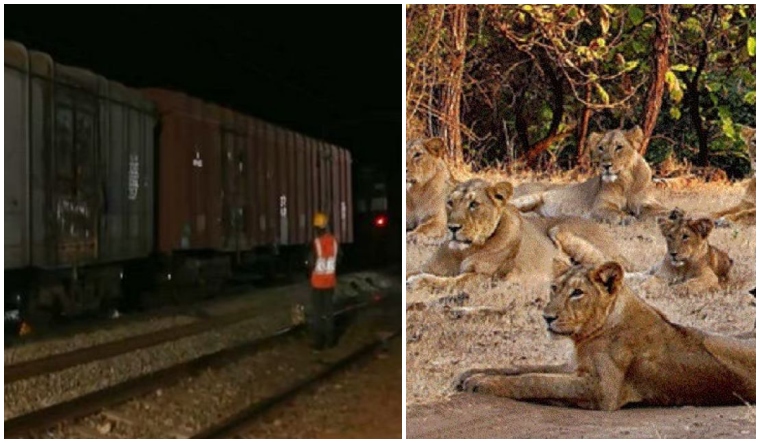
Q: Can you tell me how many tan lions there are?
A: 6